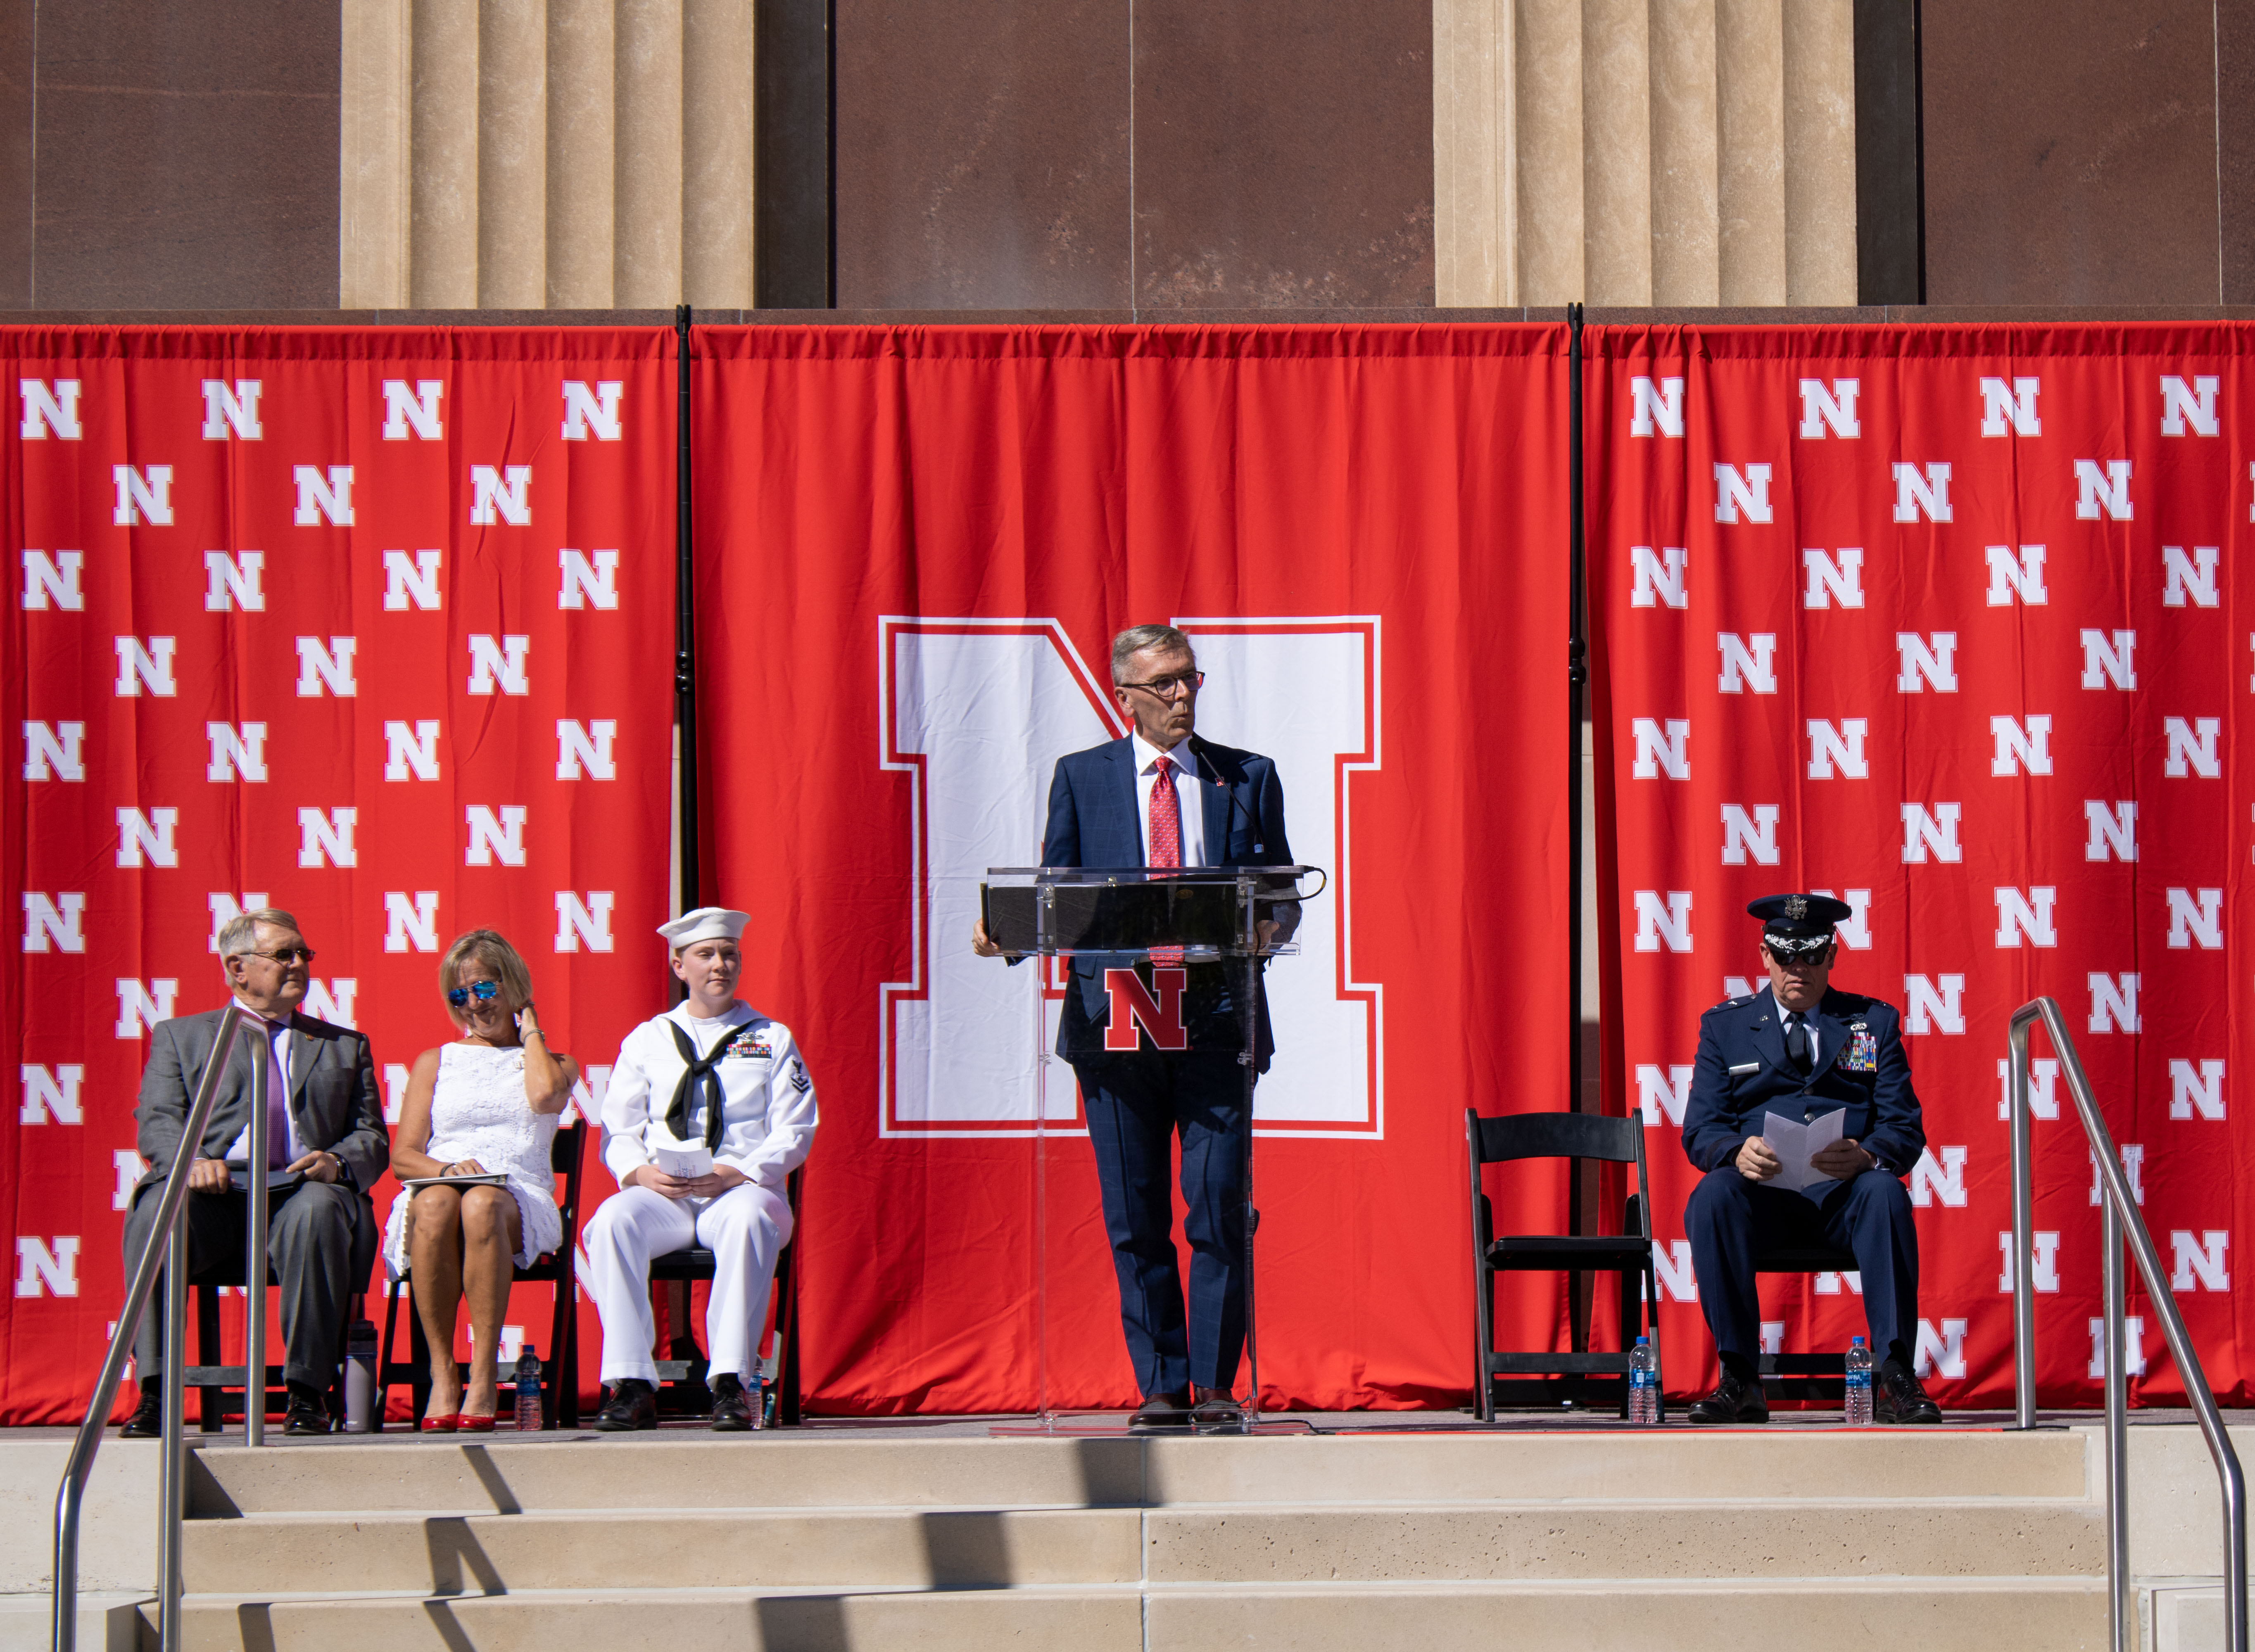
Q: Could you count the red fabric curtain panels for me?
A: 3